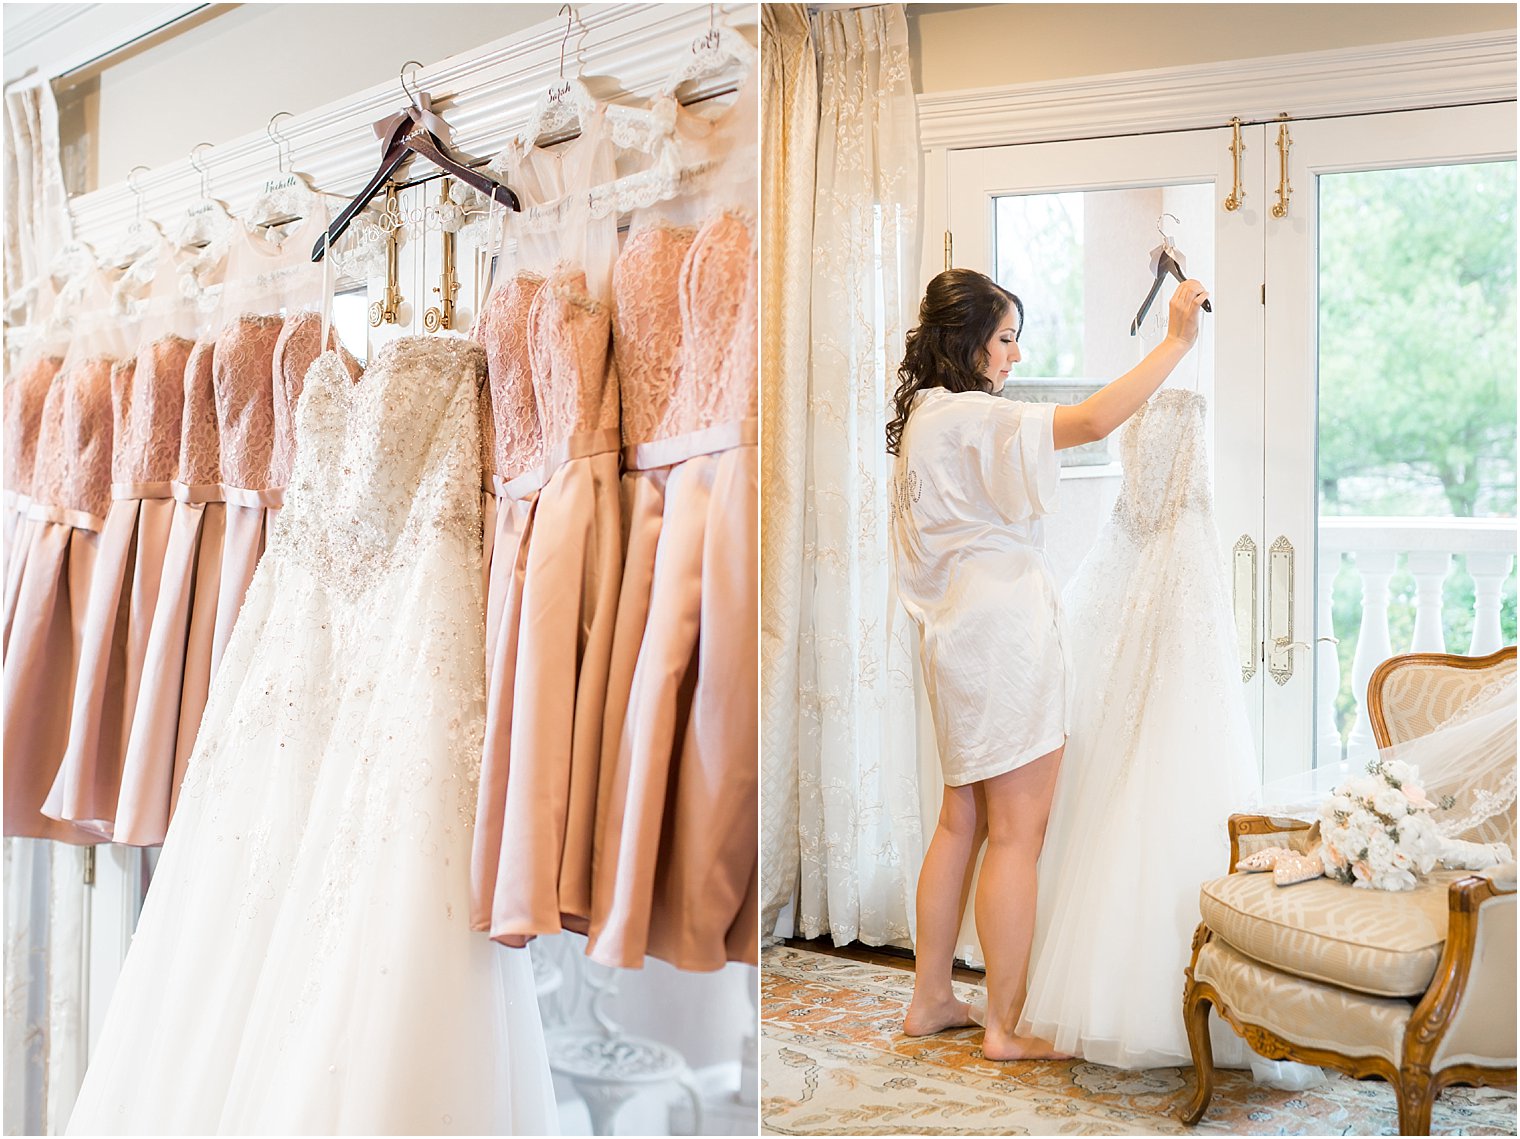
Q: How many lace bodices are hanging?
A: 6